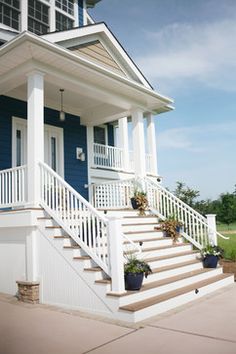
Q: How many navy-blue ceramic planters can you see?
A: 4